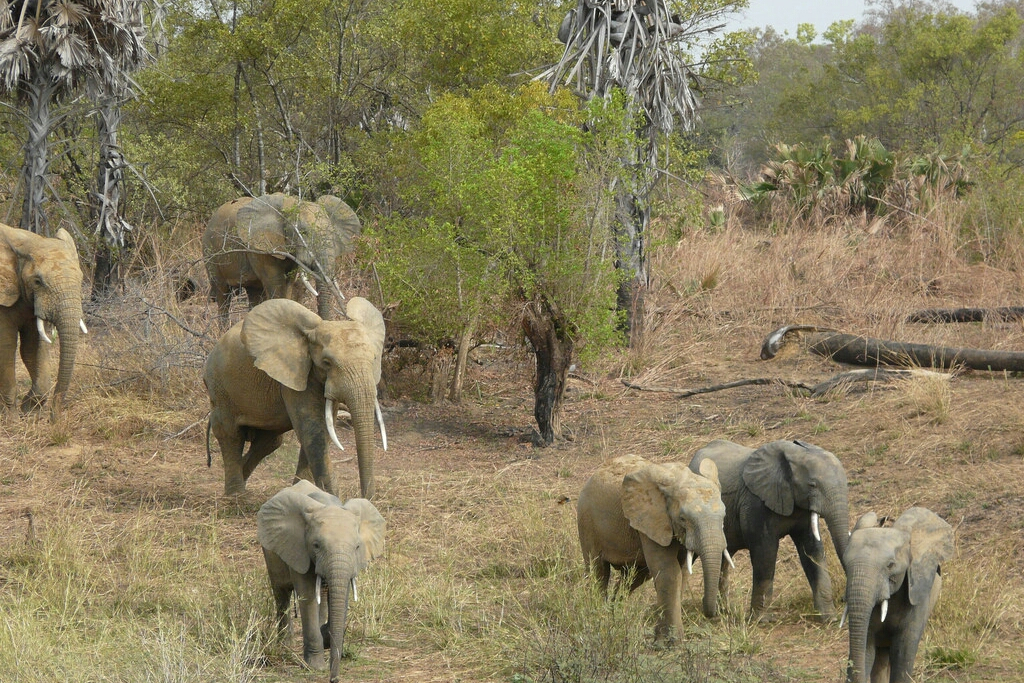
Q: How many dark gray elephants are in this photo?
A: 1